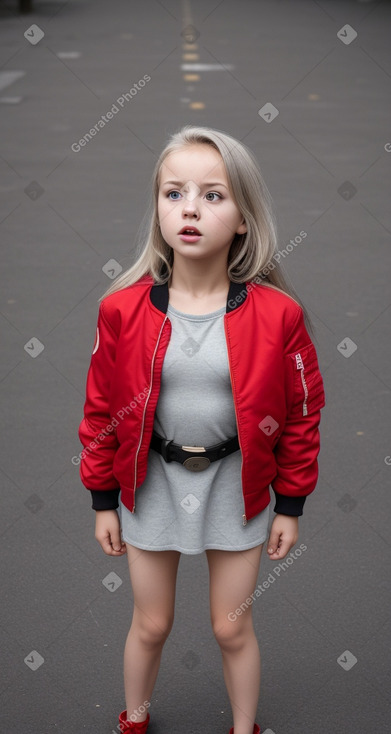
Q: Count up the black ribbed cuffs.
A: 2